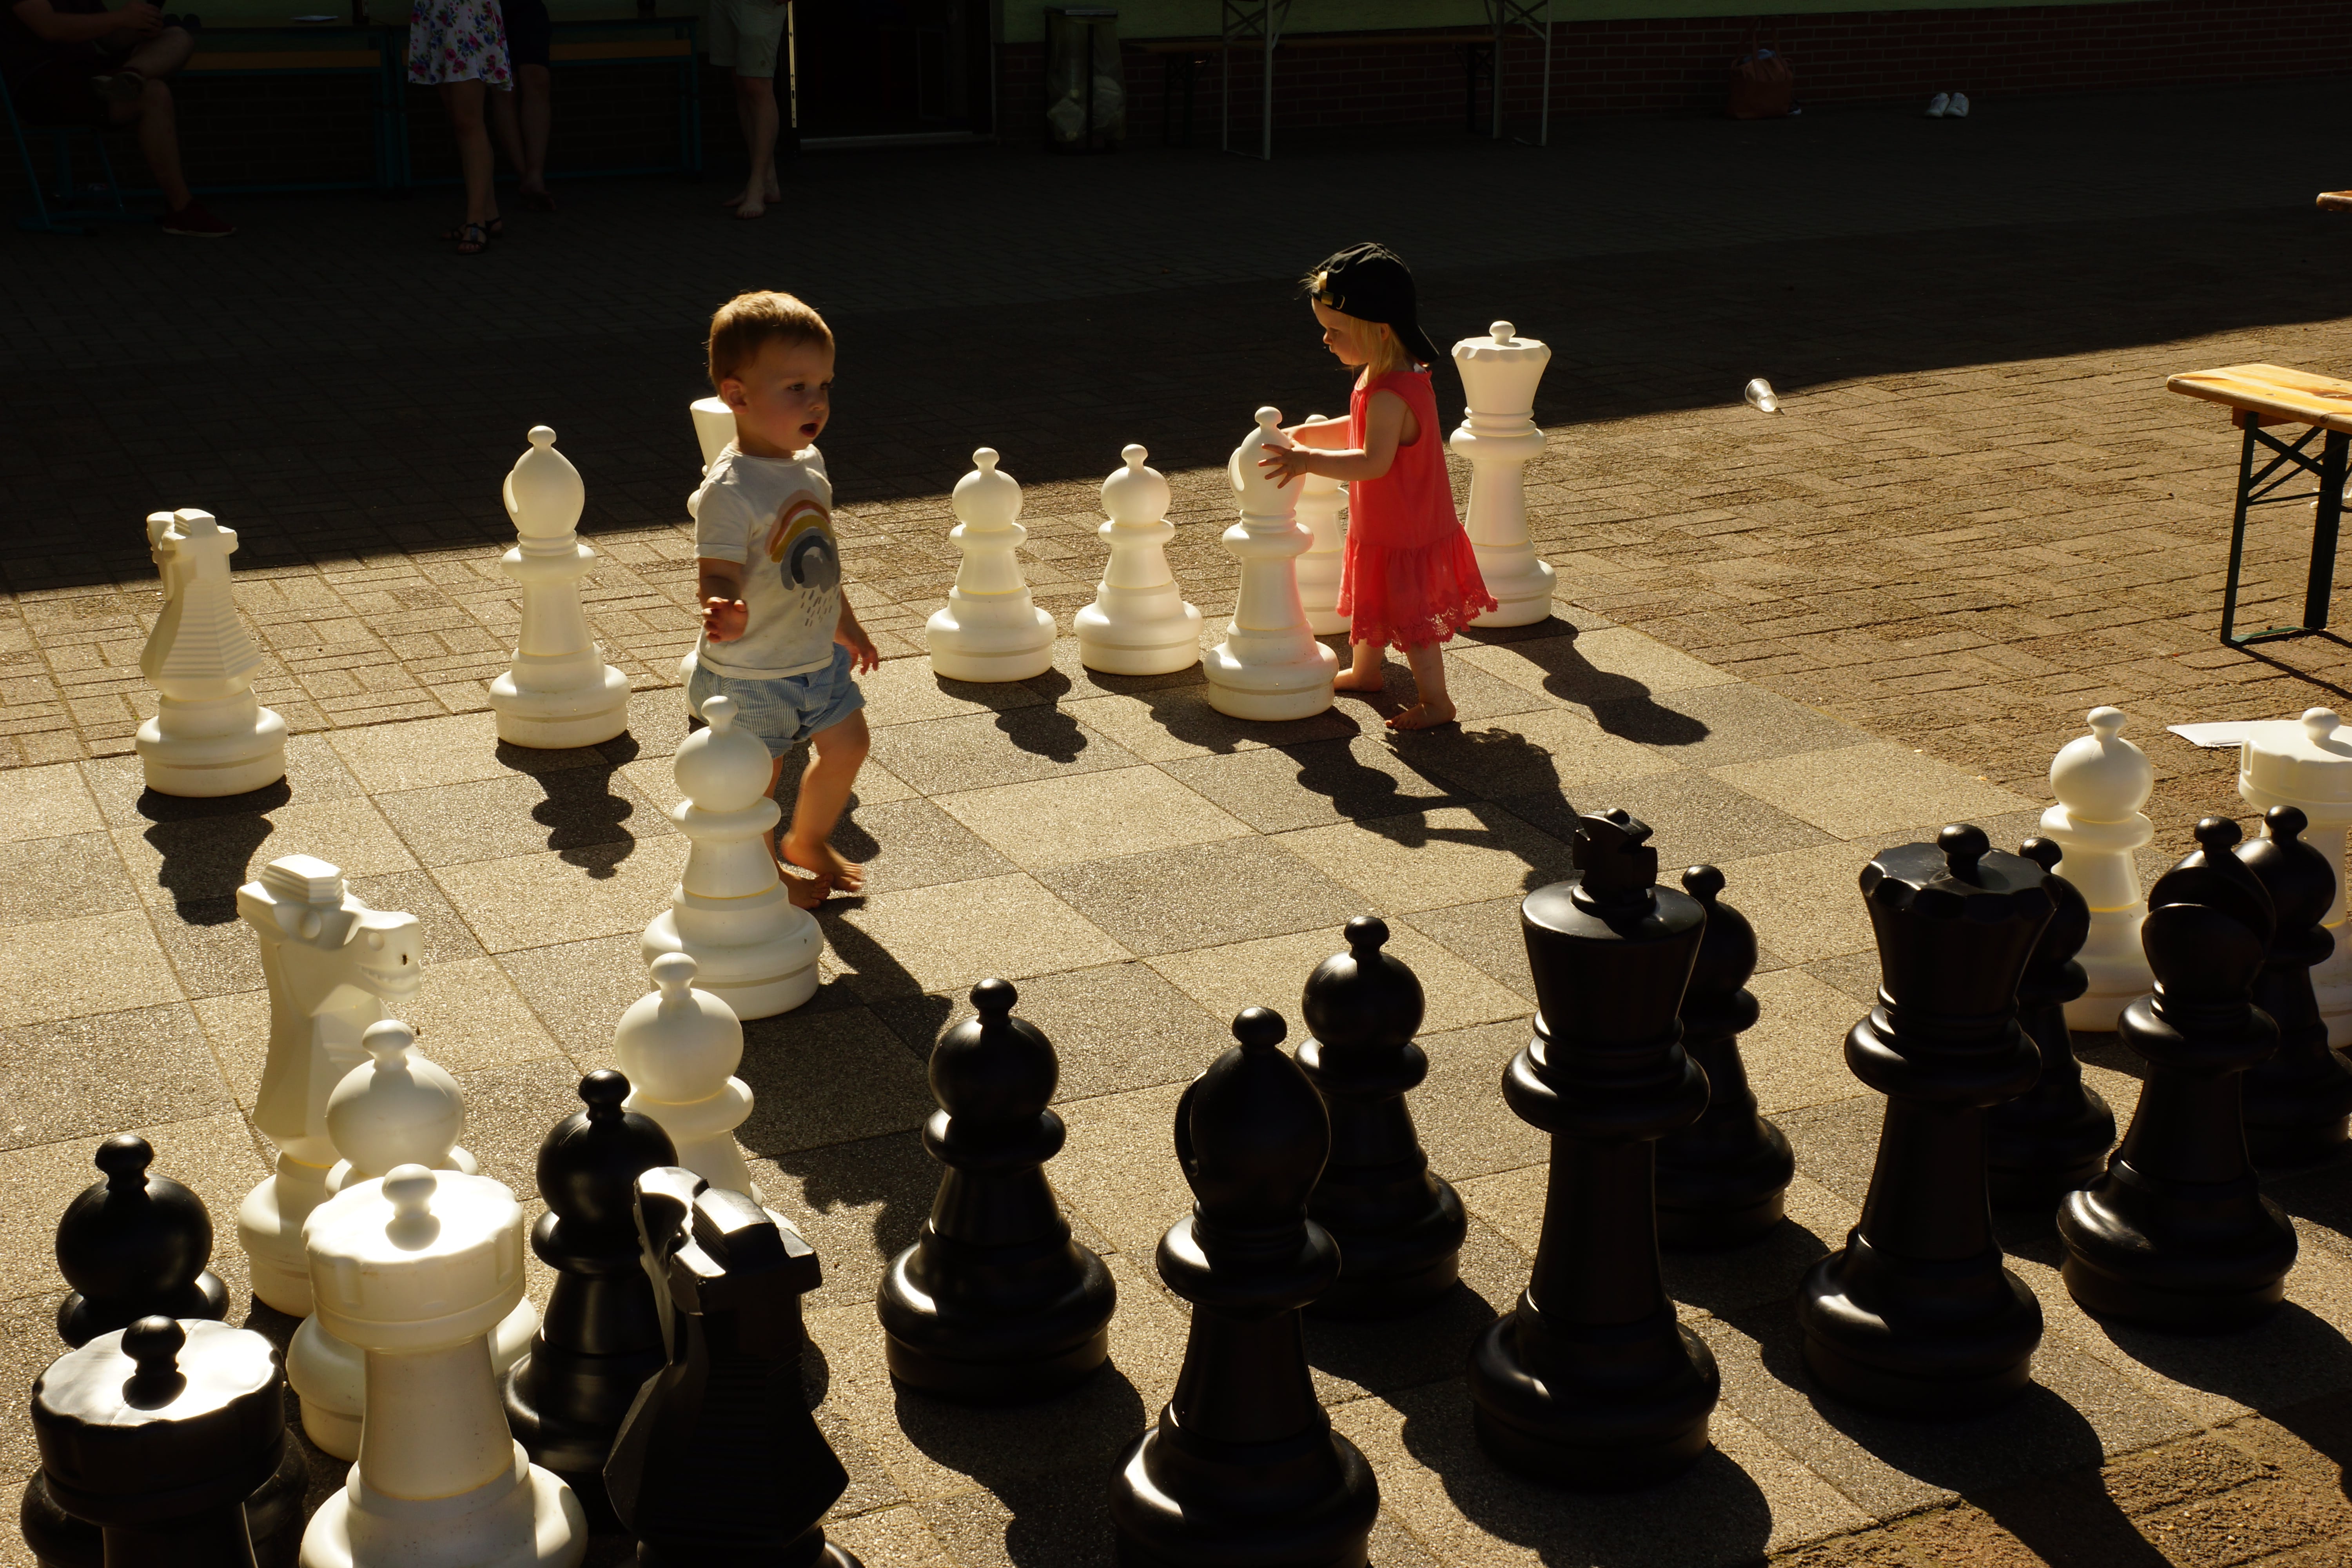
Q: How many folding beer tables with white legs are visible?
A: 1